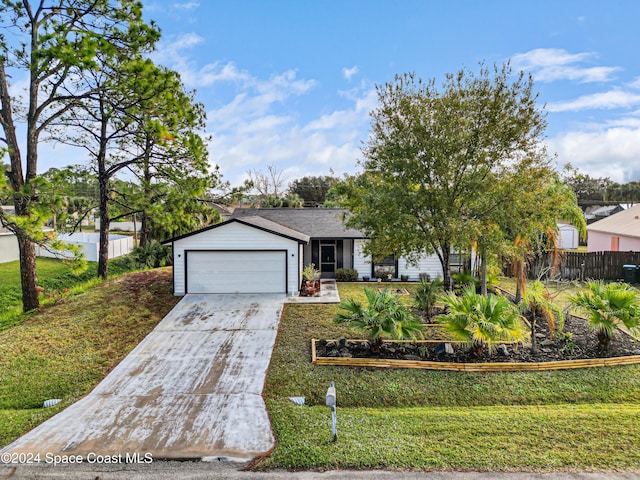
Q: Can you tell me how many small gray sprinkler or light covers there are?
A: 2